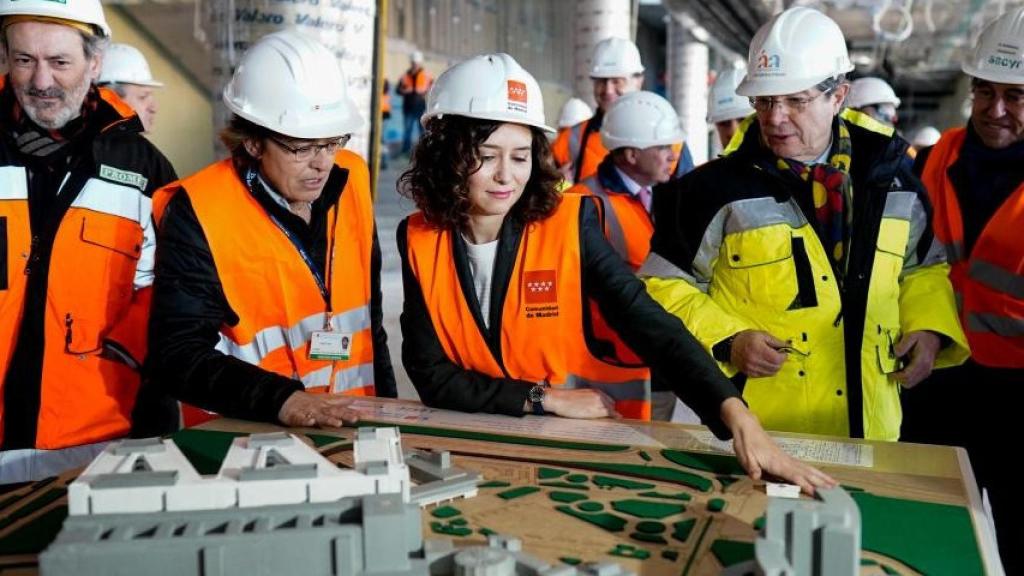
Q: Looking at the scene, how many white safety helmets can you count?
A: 13